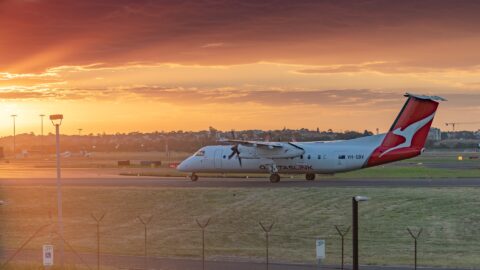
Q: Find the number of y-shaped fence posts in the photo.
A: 6